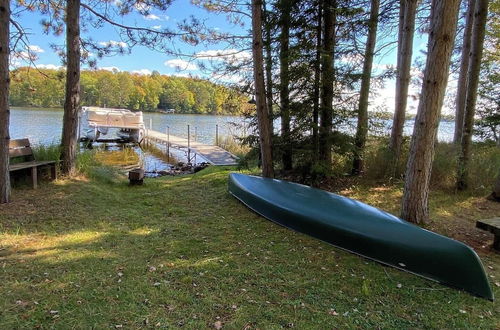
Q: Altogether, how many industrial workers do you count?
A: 0